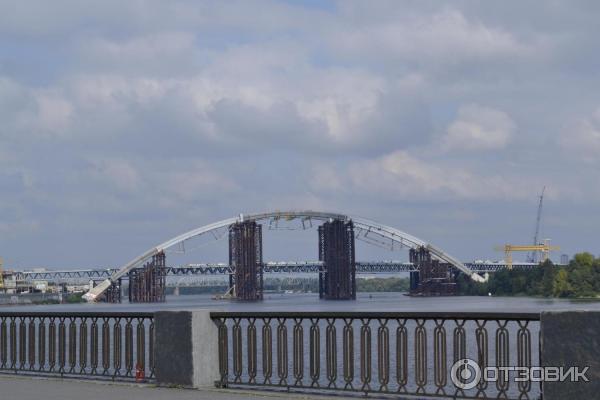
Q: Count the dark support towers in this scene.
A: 4